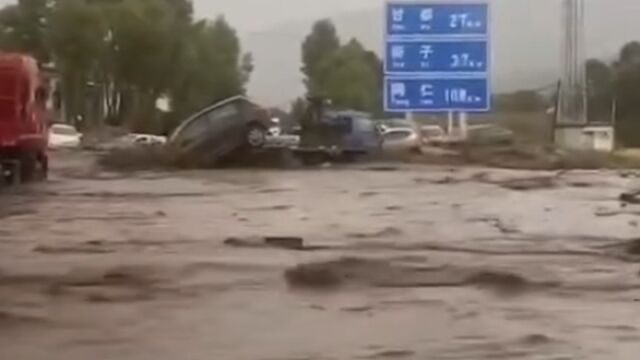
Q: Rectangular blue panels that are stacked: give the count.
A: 3